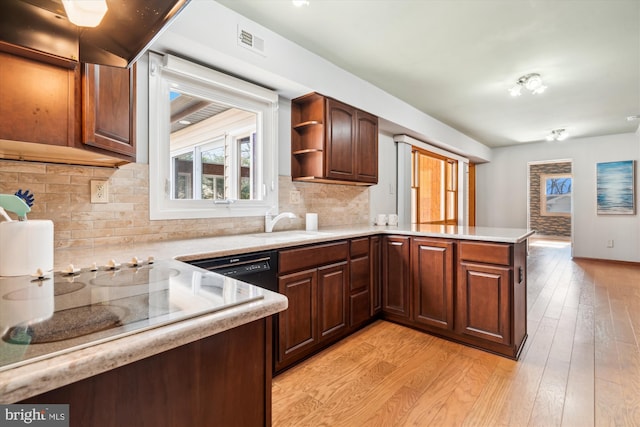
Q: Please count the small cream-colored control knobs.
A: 6